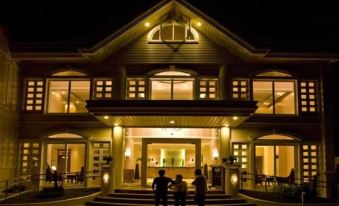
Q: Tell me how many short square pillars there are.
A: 2